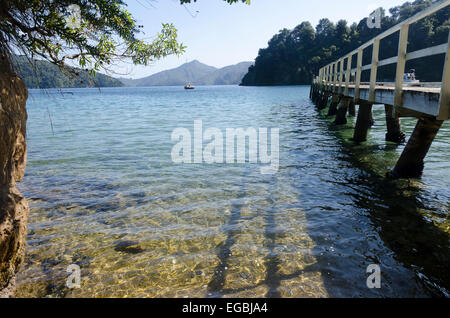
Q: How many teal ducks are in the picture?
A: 0